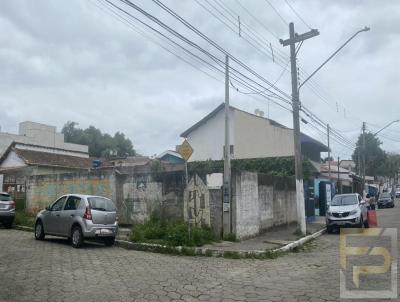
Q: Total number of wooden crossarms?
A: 1